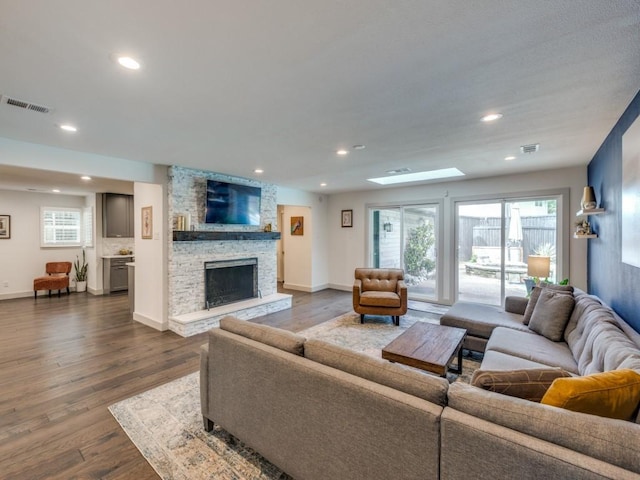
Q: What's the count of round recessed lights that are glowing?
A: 9